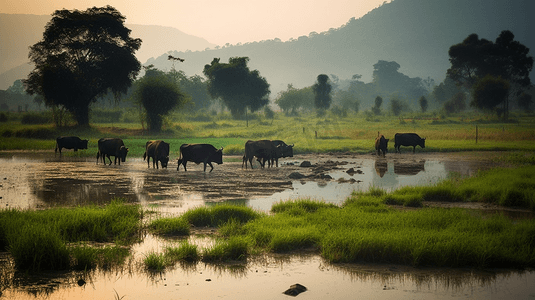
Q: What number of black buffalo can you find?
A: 8